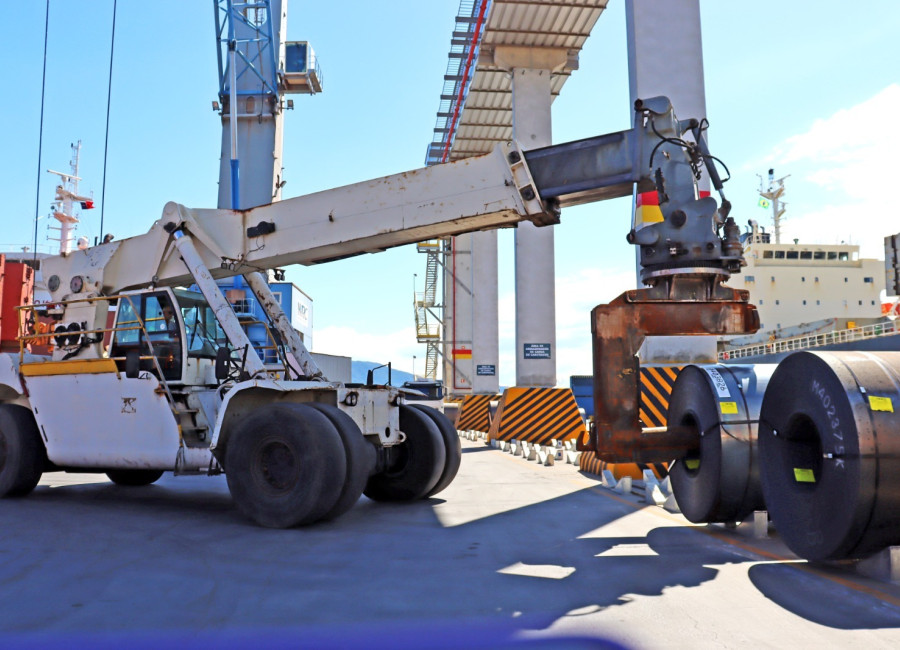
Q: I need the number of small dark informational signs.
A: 2